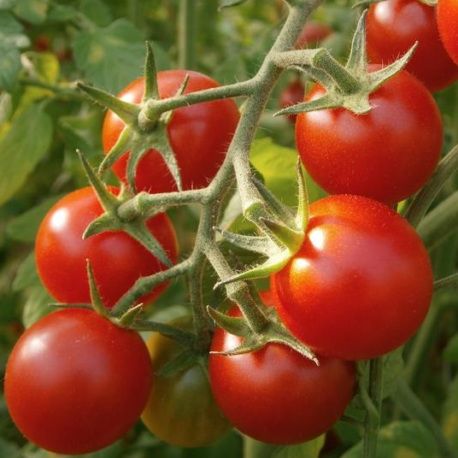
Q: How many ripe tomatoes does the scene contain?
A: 8